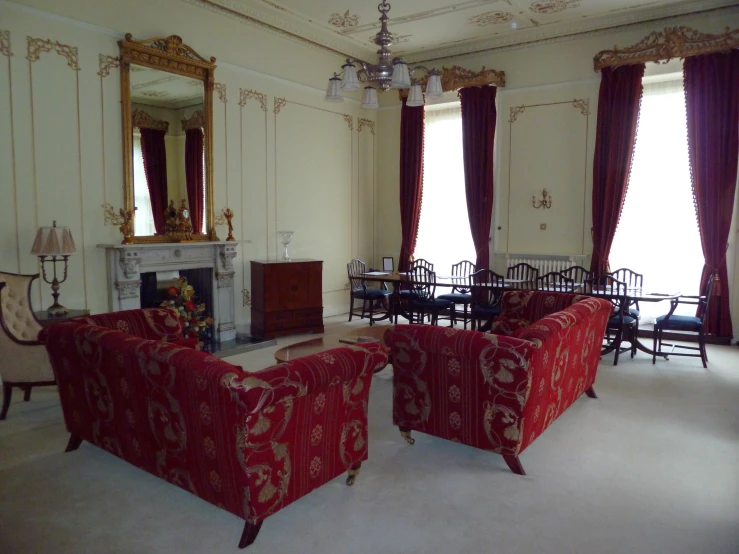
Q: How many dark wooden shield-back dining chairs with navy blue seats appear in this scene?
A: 11